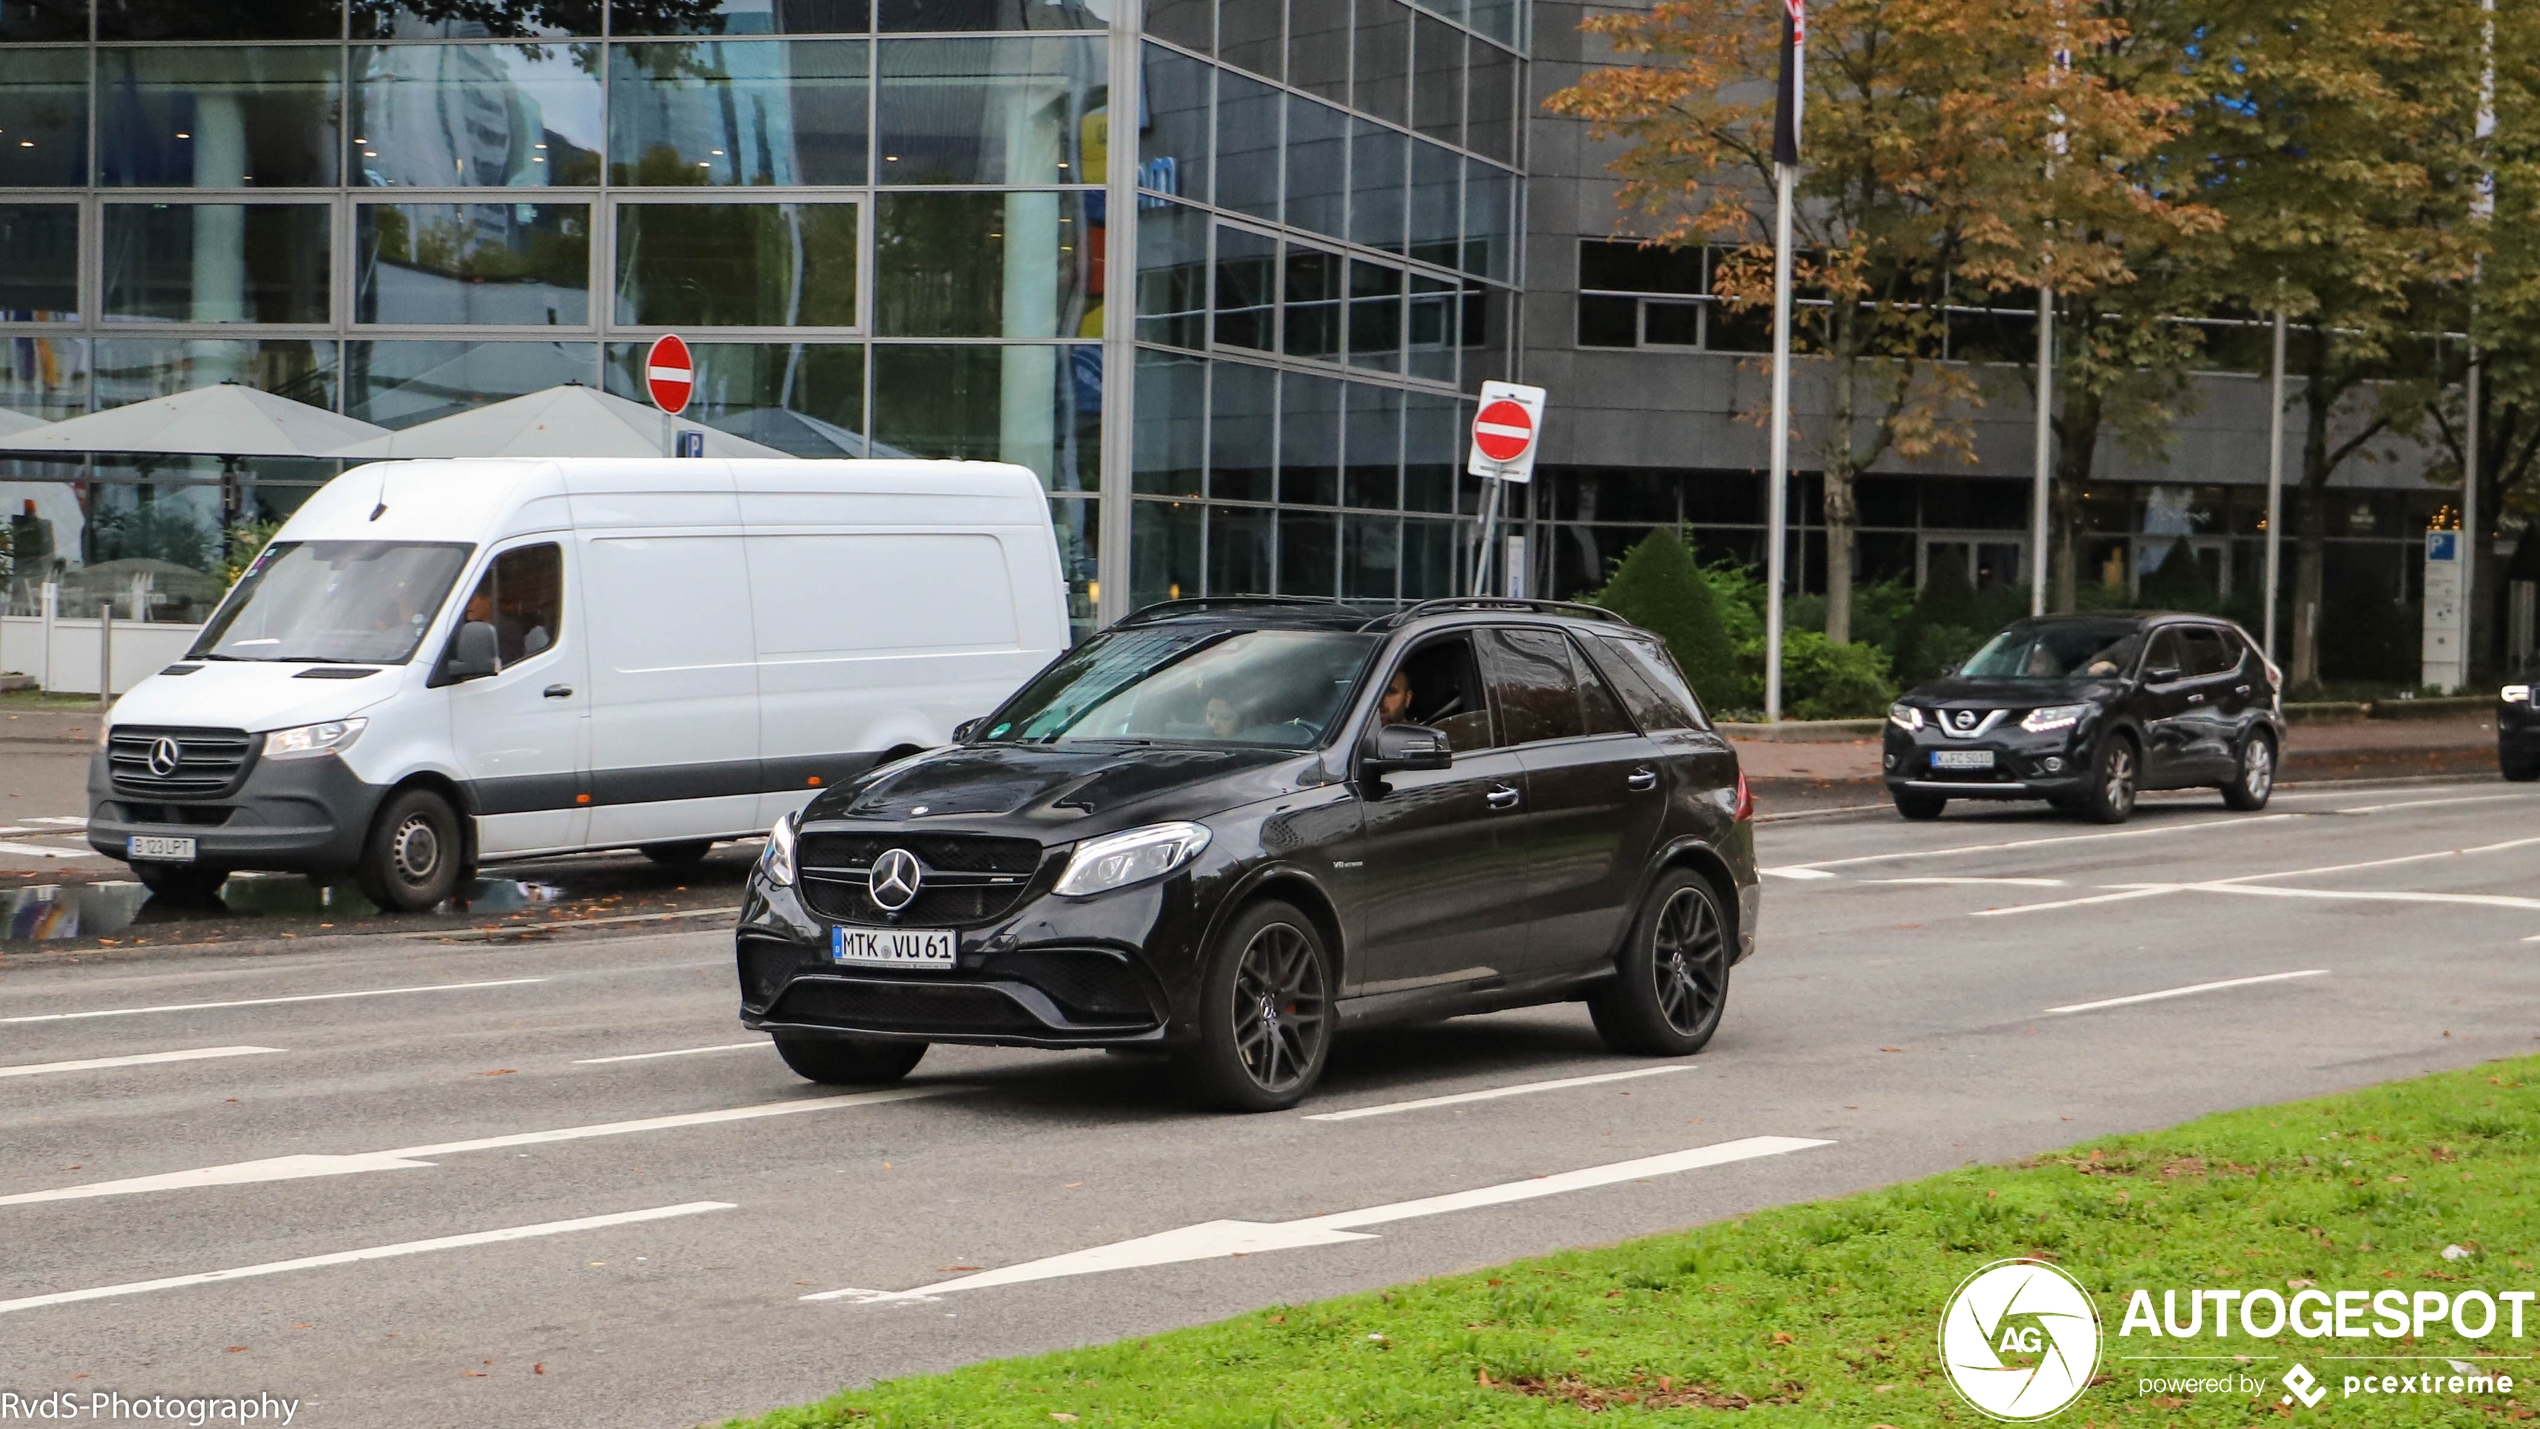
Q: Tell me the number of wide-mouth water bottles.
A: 0